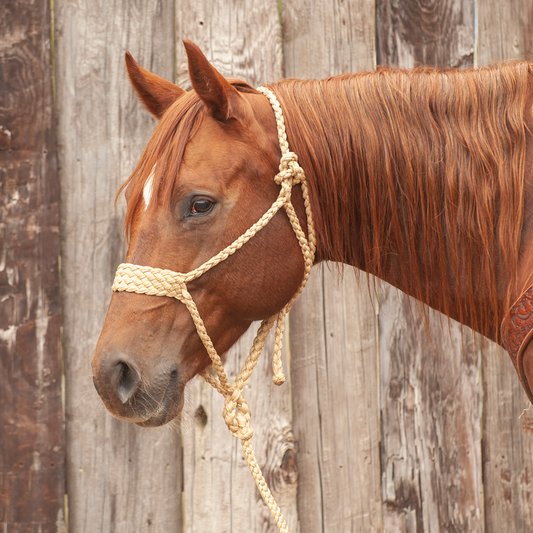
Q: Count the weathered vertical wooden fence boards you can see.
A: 6